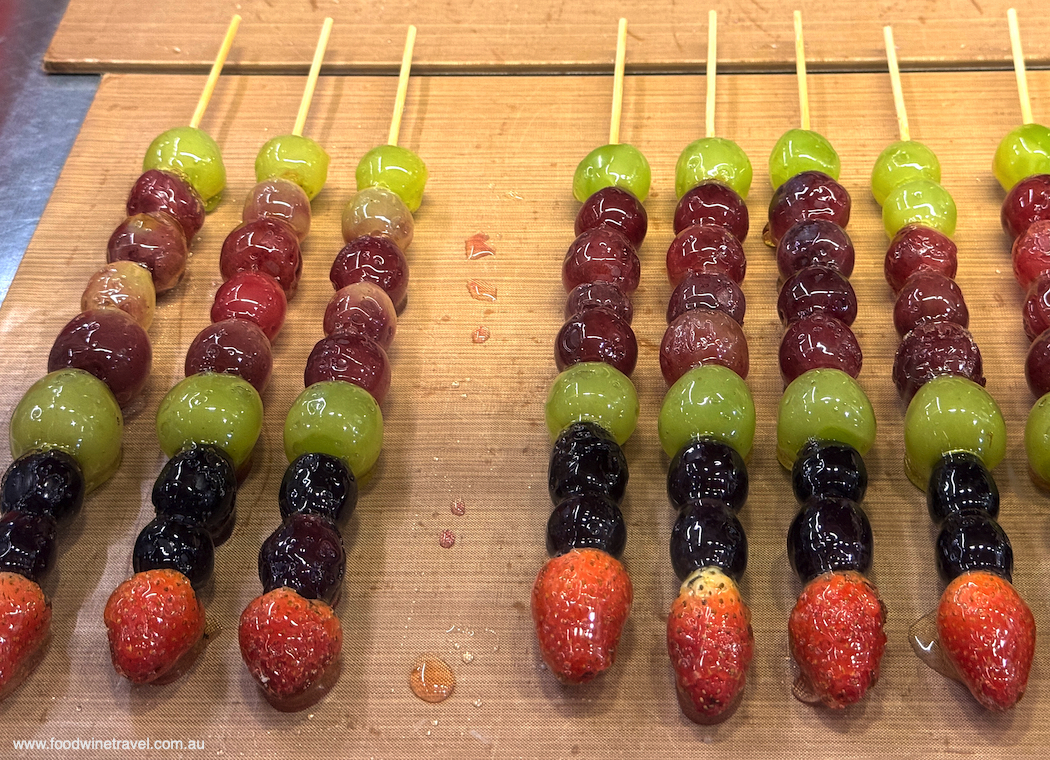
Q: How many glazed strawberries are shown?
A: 7